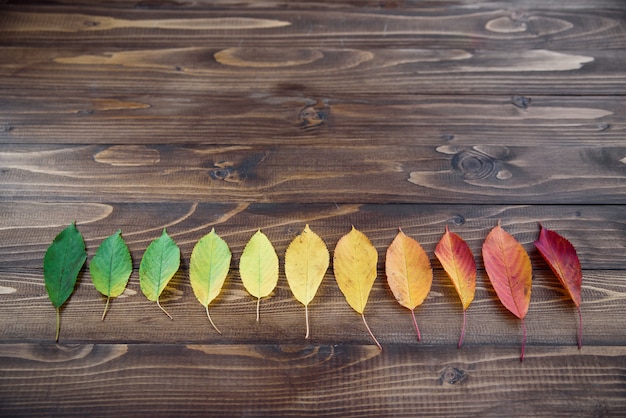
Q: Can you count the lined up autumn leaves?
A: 11